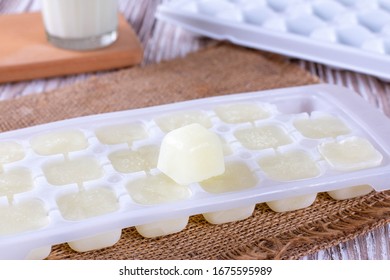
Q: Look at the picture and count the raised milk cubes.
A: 1